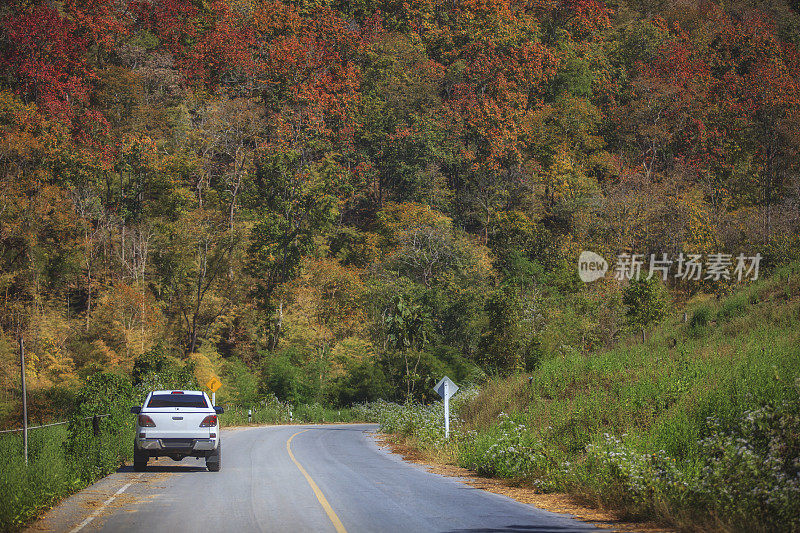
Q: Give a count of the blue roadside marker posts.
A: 0